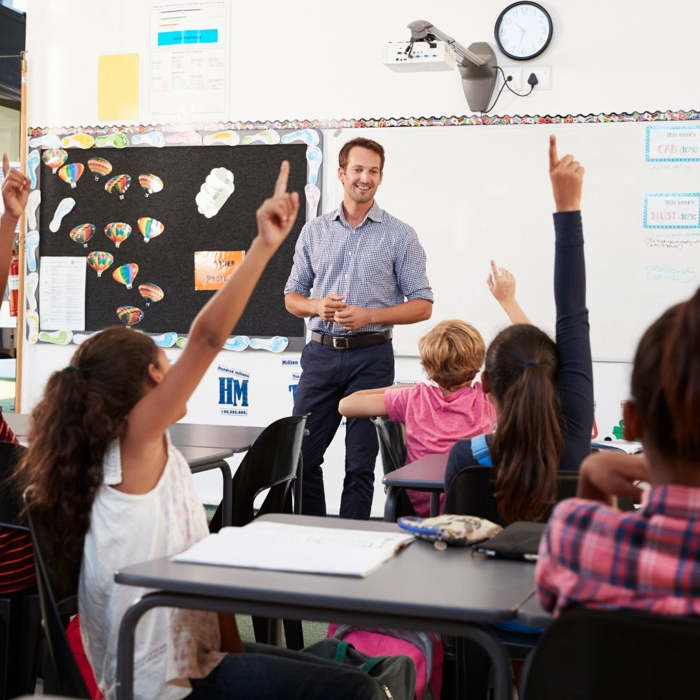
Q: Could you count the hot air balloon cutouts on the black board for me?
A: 12